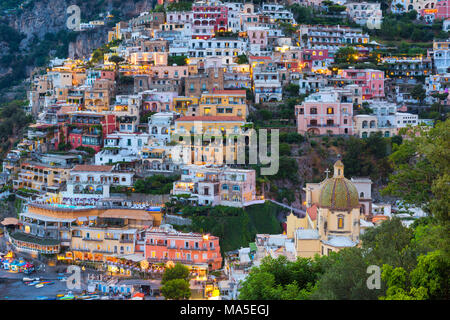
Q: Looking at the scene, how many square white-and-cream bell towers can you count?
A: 1